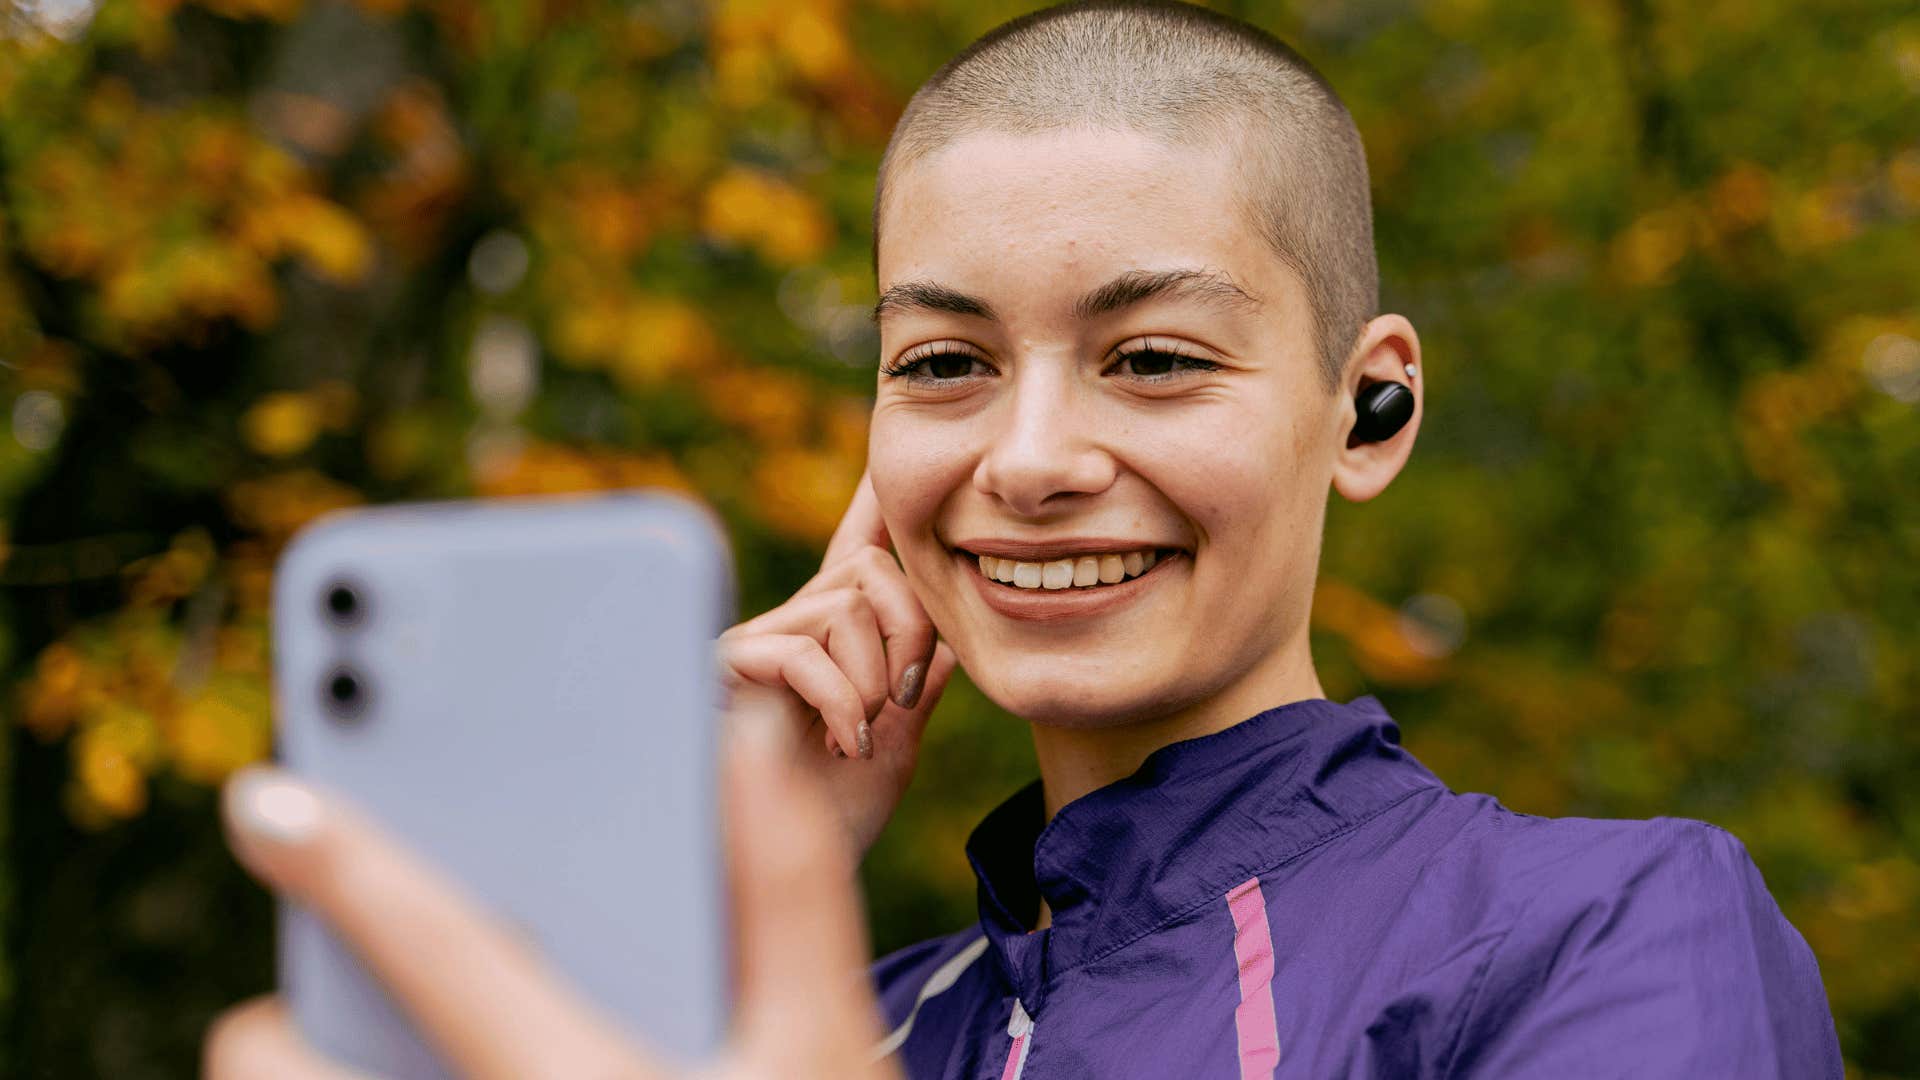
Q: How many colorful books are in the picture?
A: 0